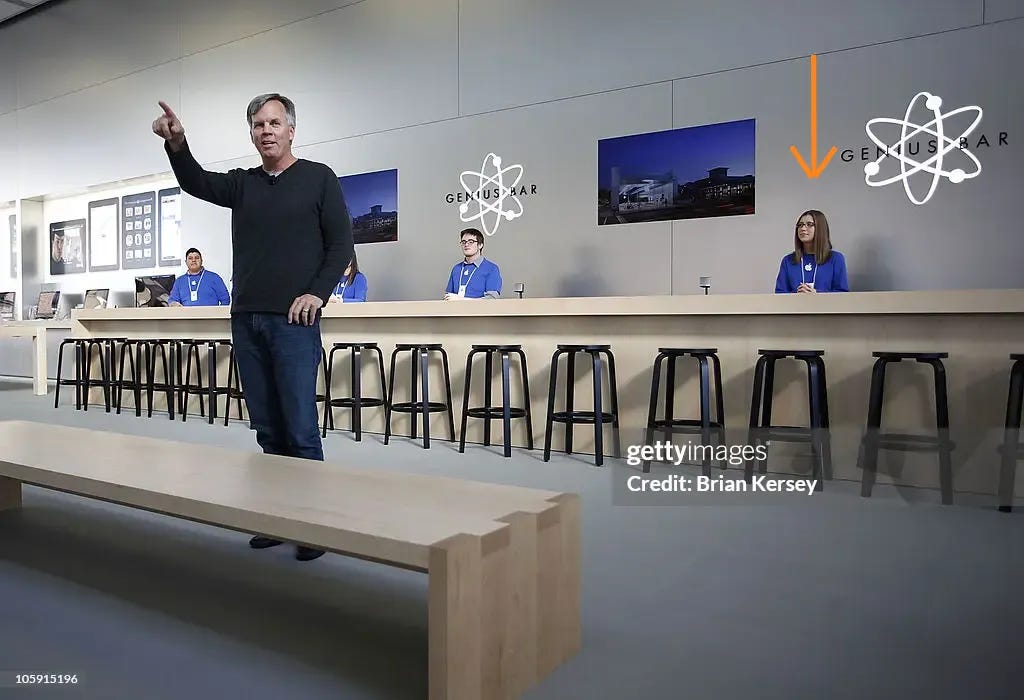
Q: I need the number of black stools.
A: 15